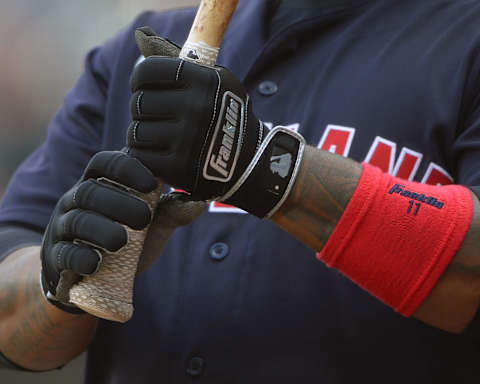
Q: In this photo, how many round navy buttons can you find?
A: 3